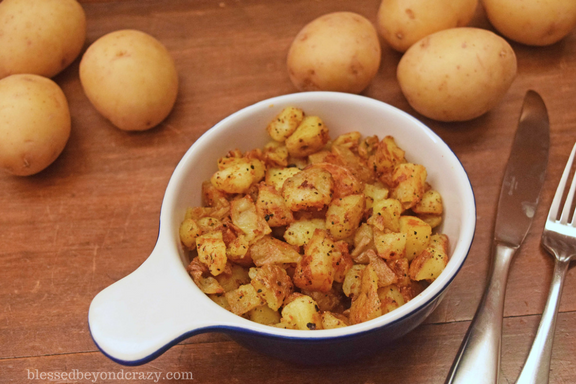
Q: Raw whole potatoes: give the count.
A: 7